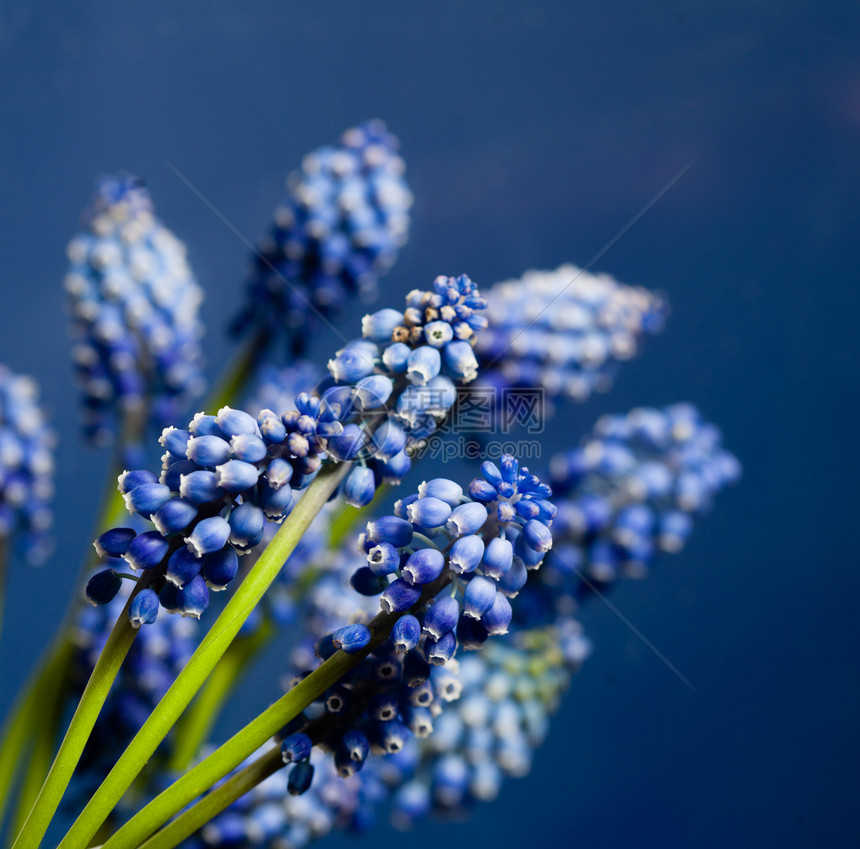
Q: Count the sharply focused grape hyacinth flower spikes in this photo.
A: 3